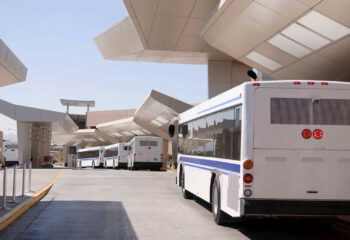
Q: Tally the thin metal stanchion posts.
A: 4